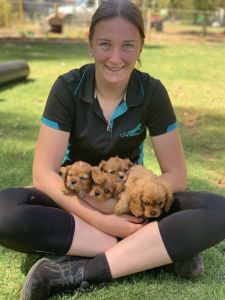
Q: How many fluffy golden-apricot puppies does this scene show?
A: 4